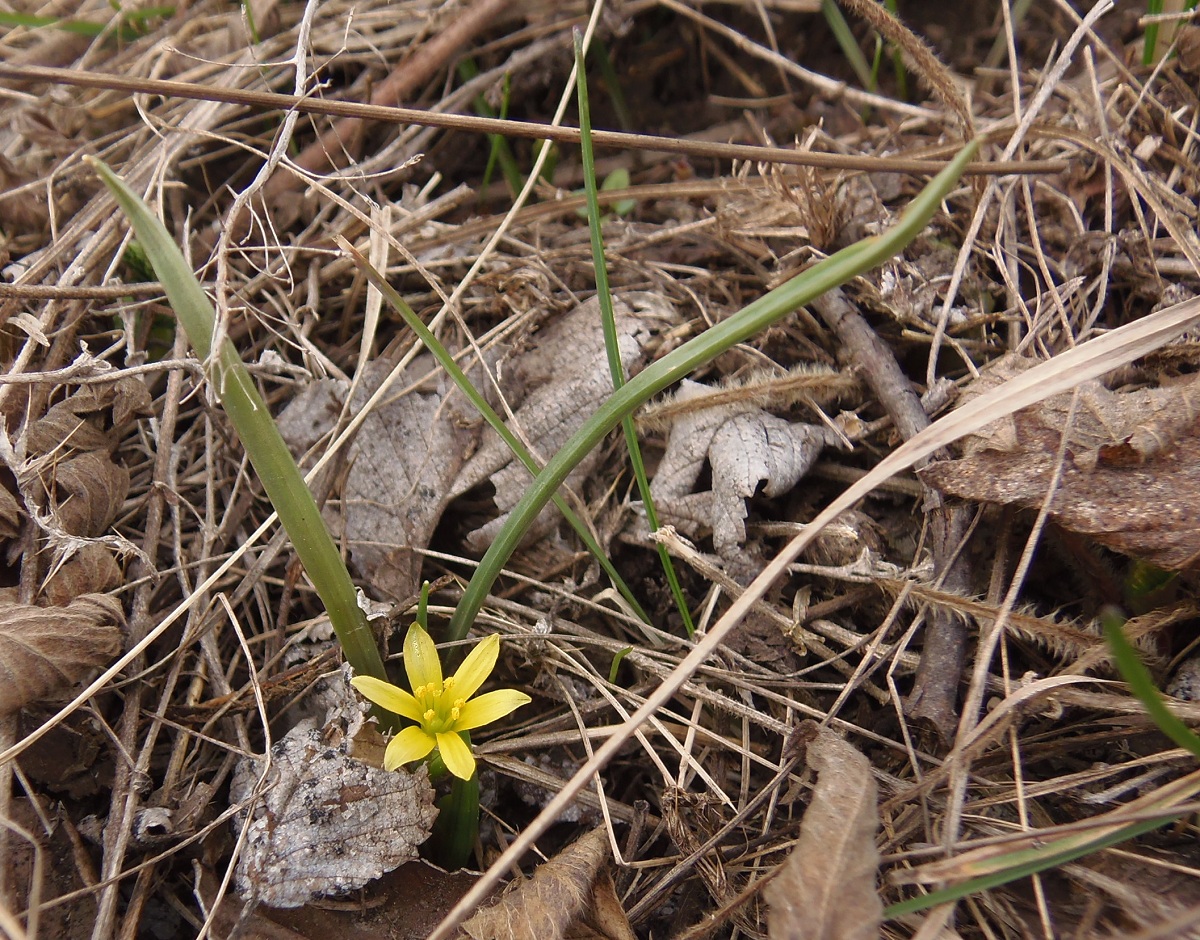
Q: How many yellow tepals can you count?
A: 6